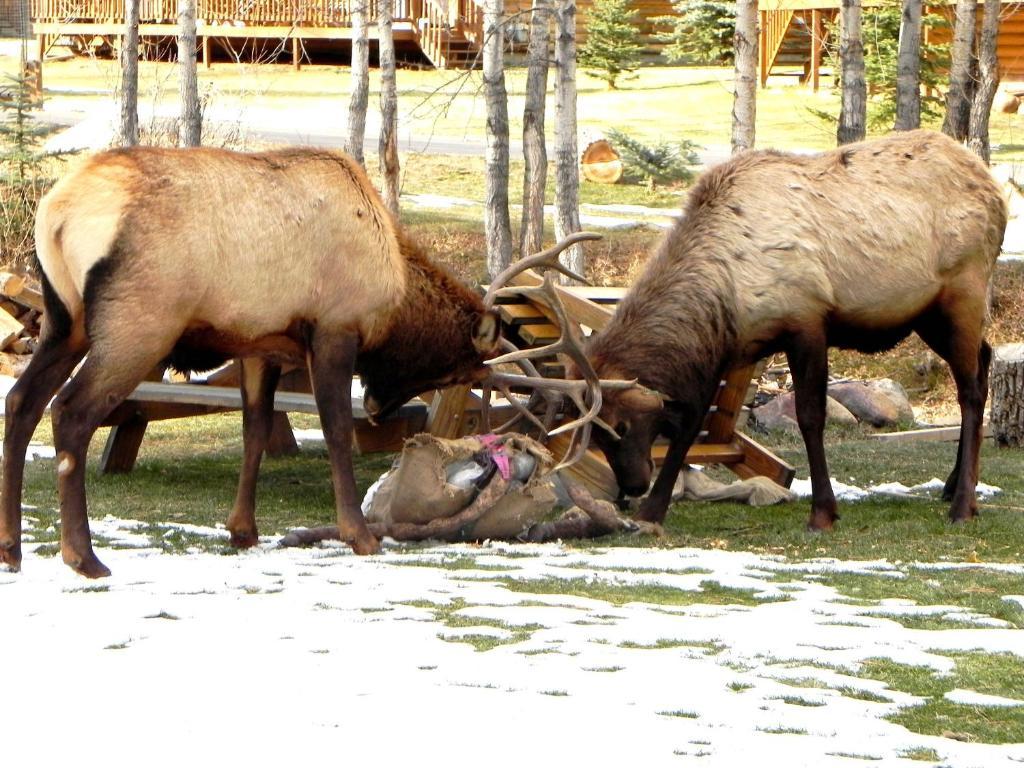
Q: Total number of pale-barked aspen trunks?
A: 12